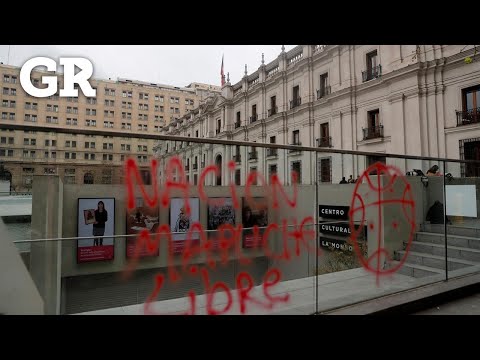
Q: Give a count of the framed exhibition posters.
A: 5